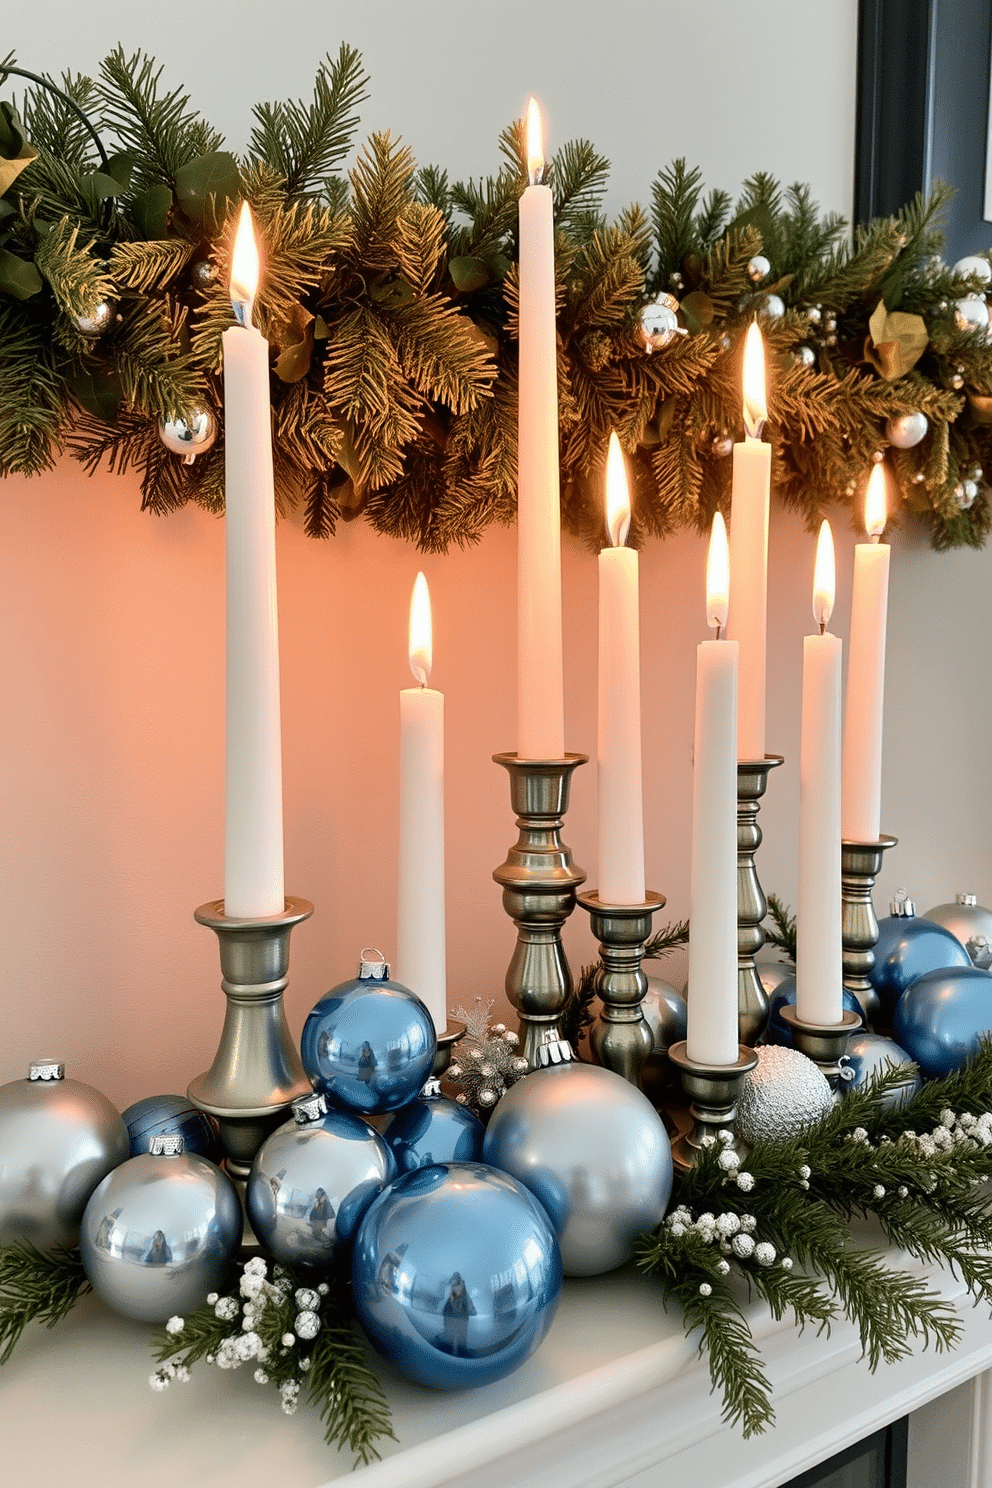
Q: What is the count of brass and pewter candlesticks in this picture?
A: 8